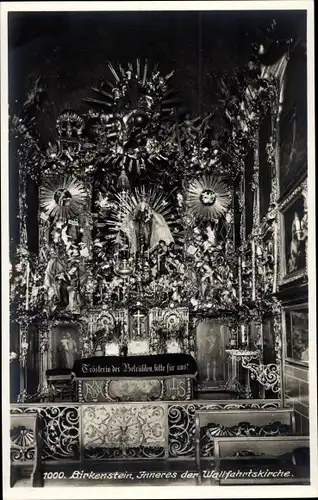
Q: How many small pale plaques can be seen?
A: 3